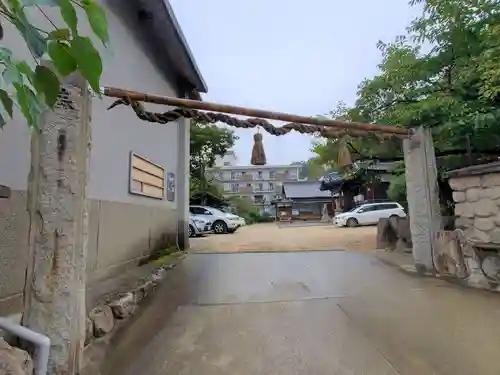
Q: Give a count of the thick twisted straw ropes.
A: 1